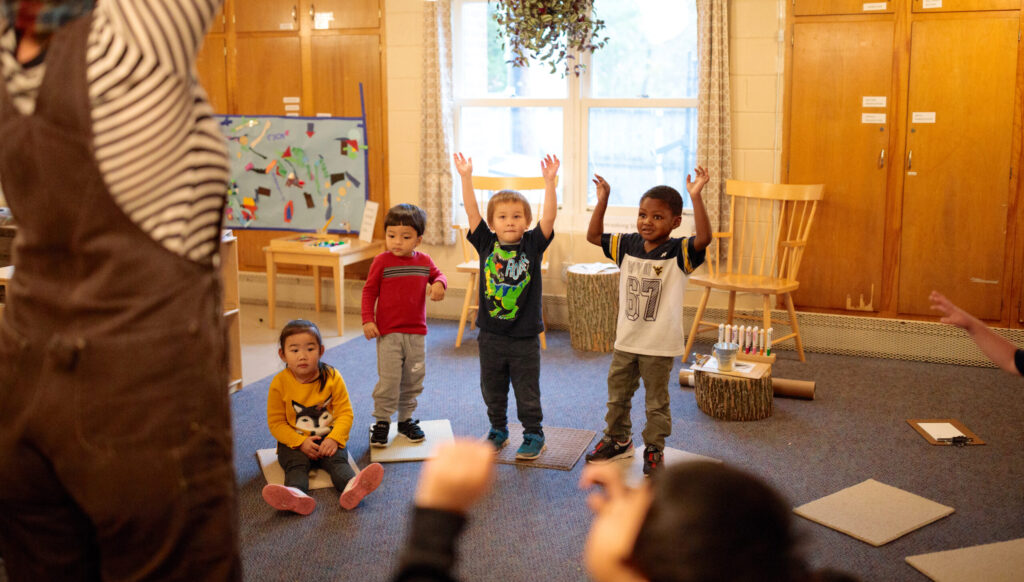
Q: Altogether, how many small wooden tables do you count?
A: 1